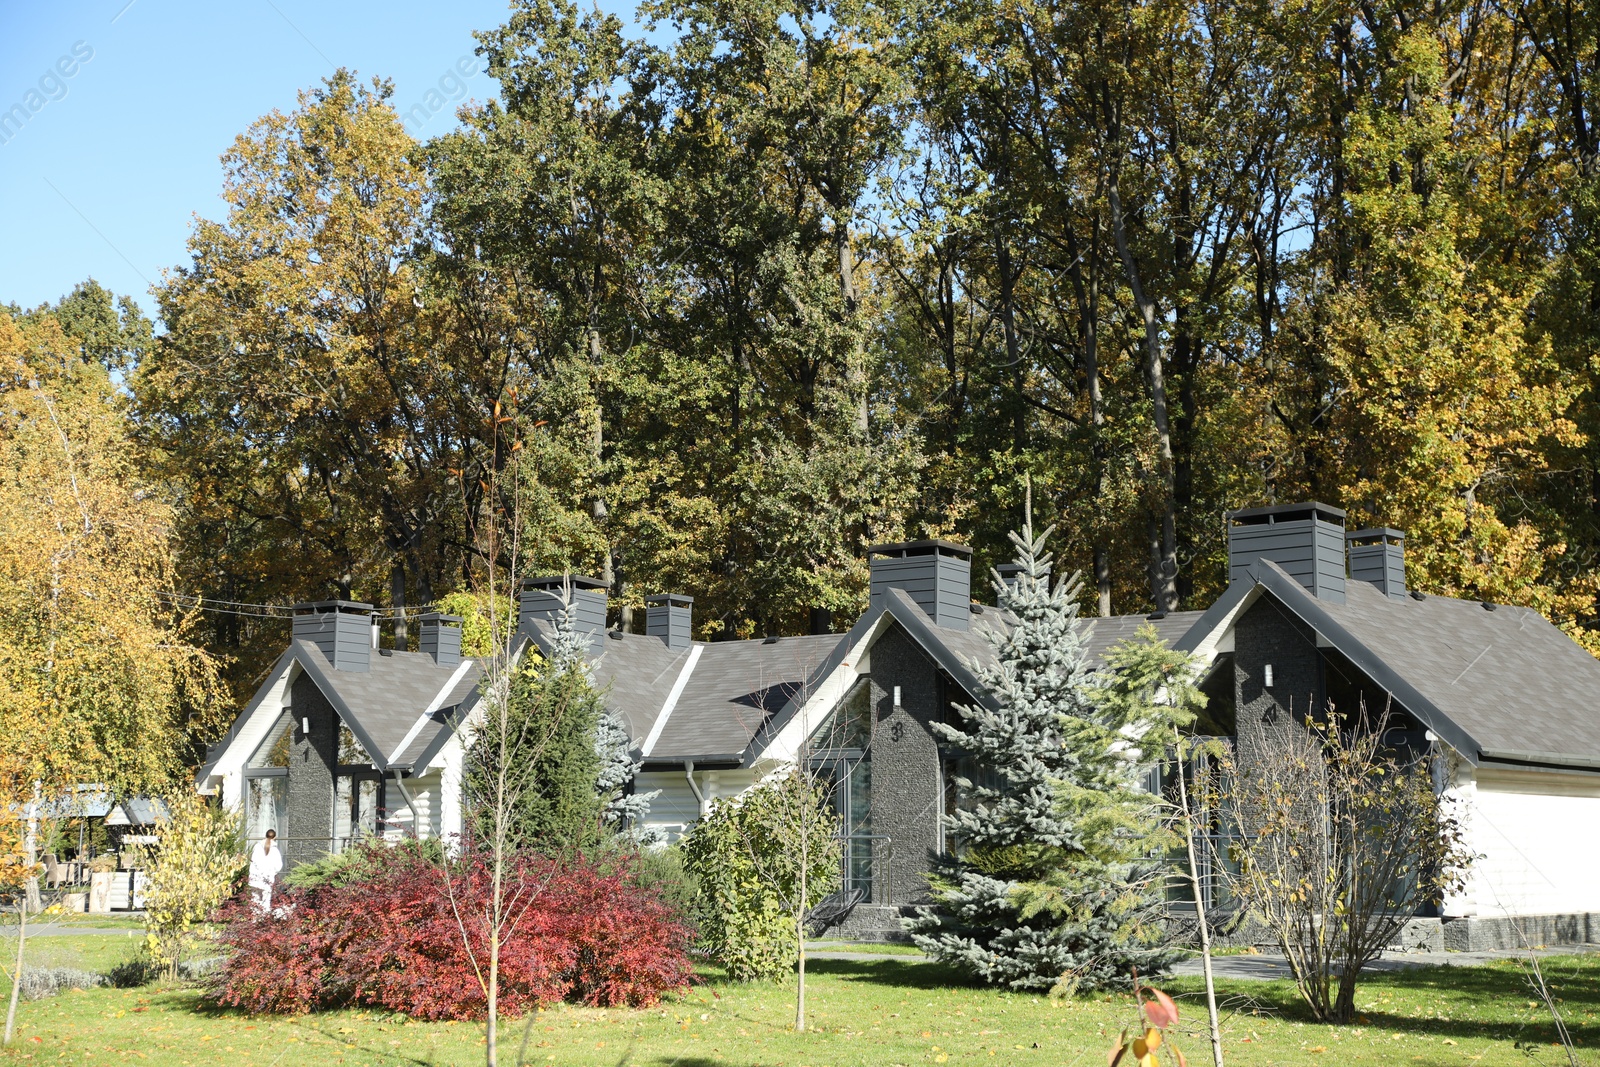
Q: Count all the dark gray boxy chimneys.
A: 8